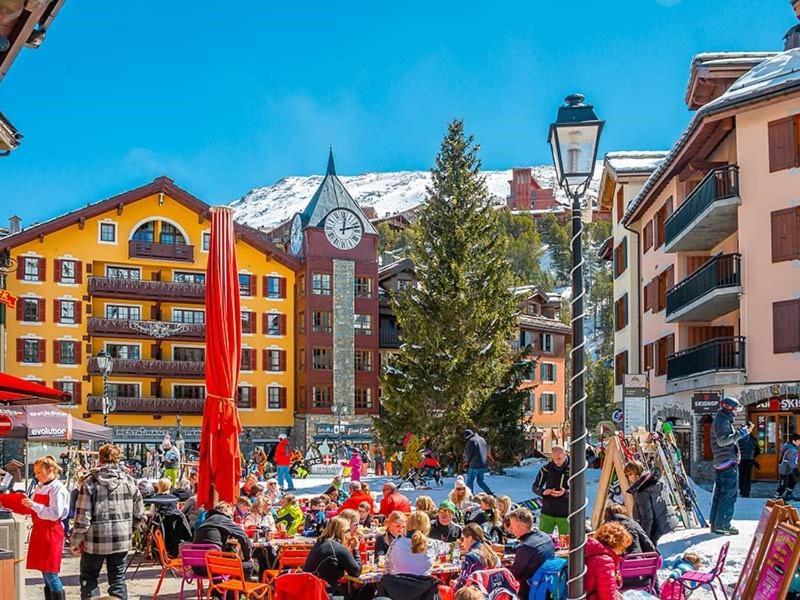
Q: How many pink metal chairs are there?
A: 3